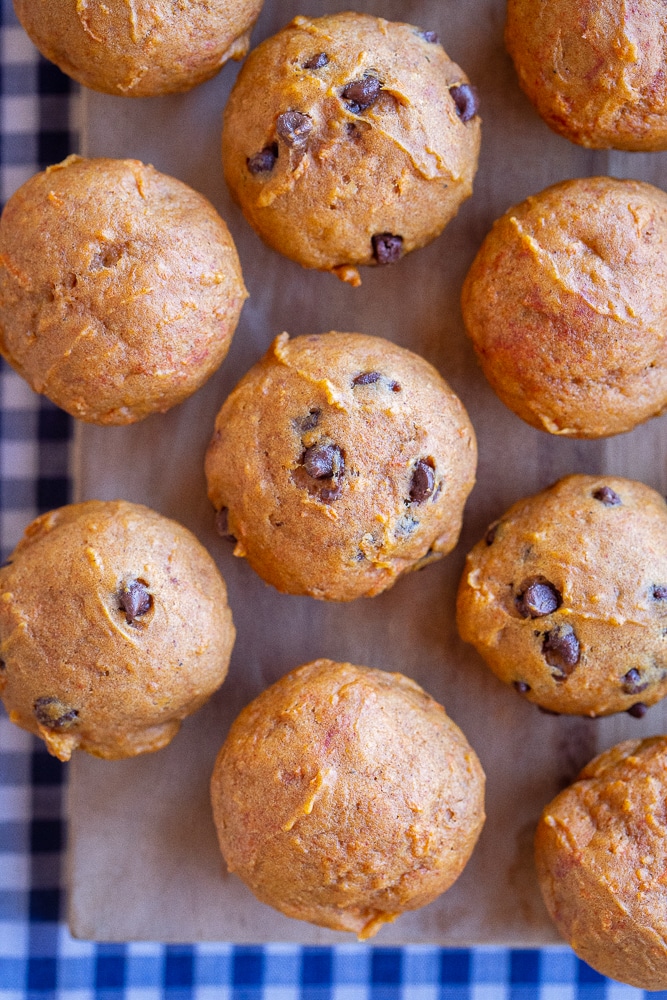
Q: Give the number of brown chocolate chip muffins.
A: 4